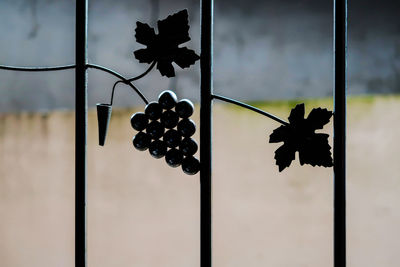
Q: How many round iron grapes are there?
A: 13